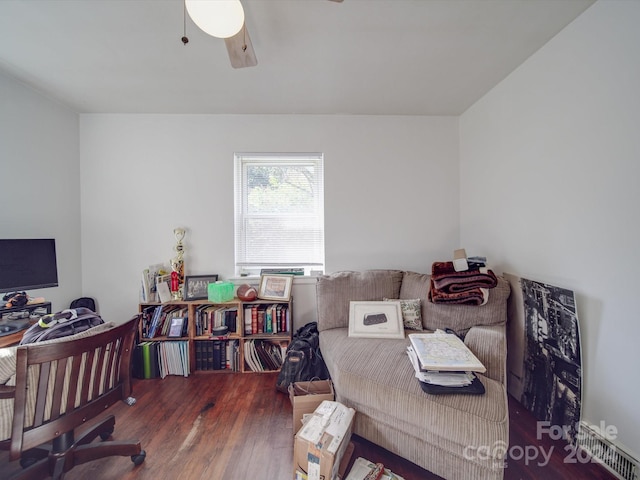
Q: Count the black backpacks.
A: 1